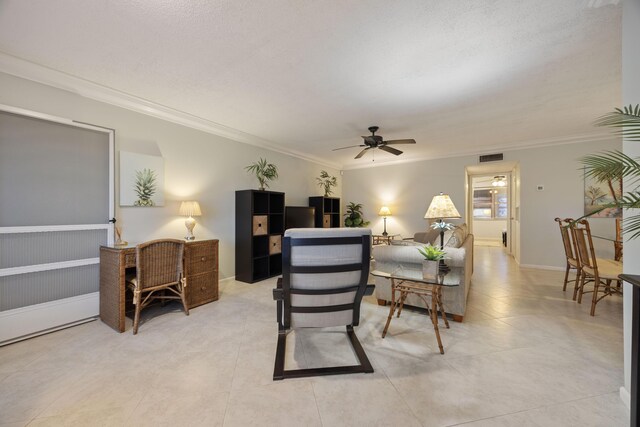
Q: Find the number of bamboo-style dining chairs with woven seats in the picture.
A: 2